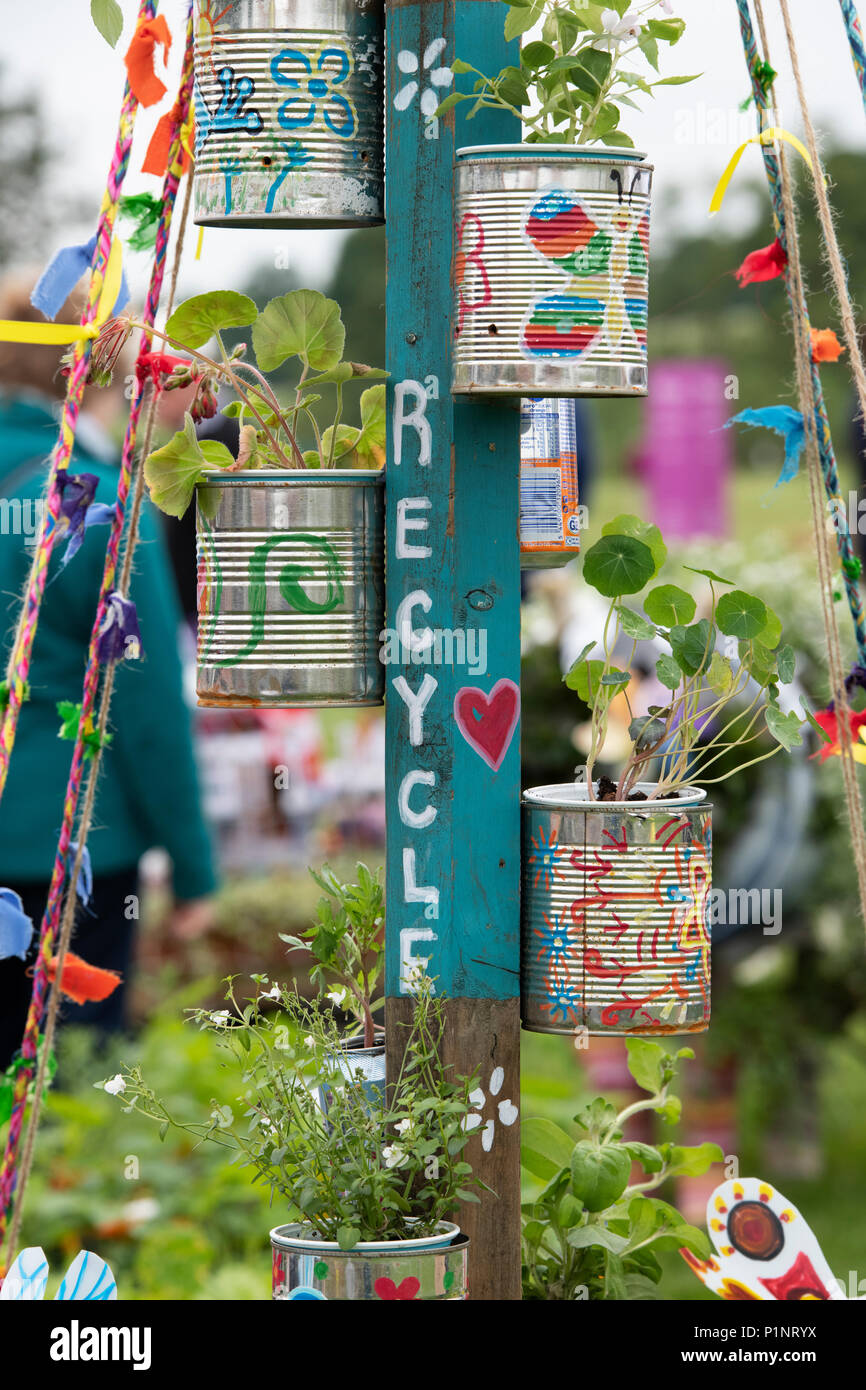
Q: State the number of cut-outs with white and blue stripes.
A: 2